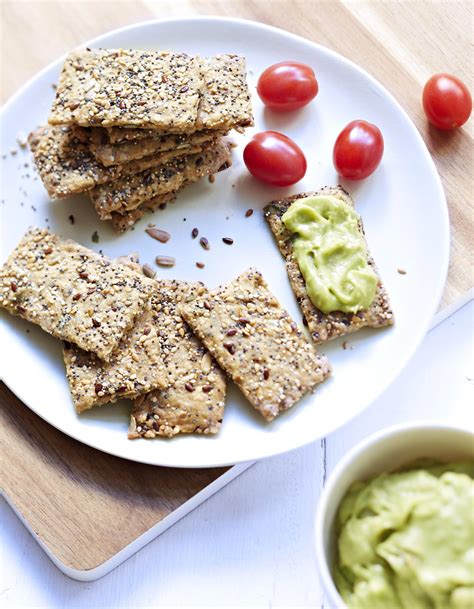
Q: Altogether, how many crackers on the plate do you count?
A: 11